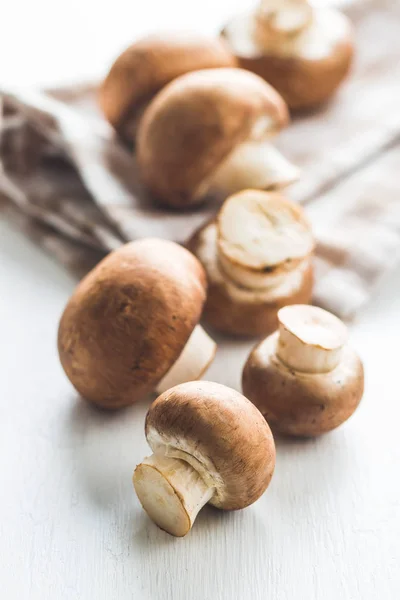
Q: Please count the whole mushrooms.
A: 7